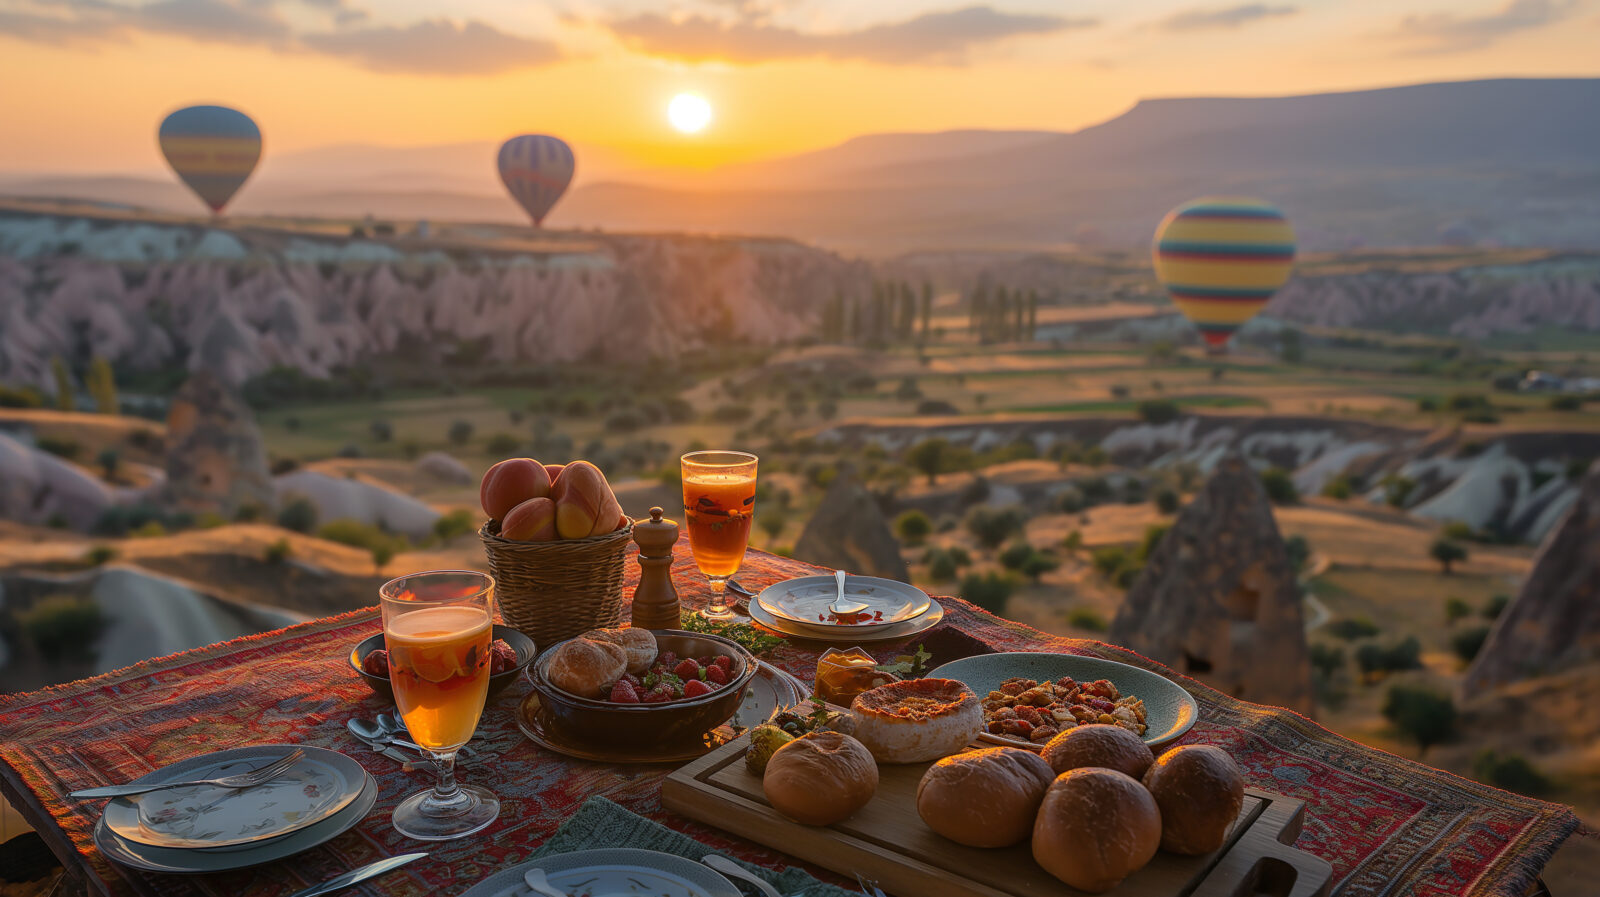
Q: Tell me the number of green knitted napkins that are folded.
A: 1